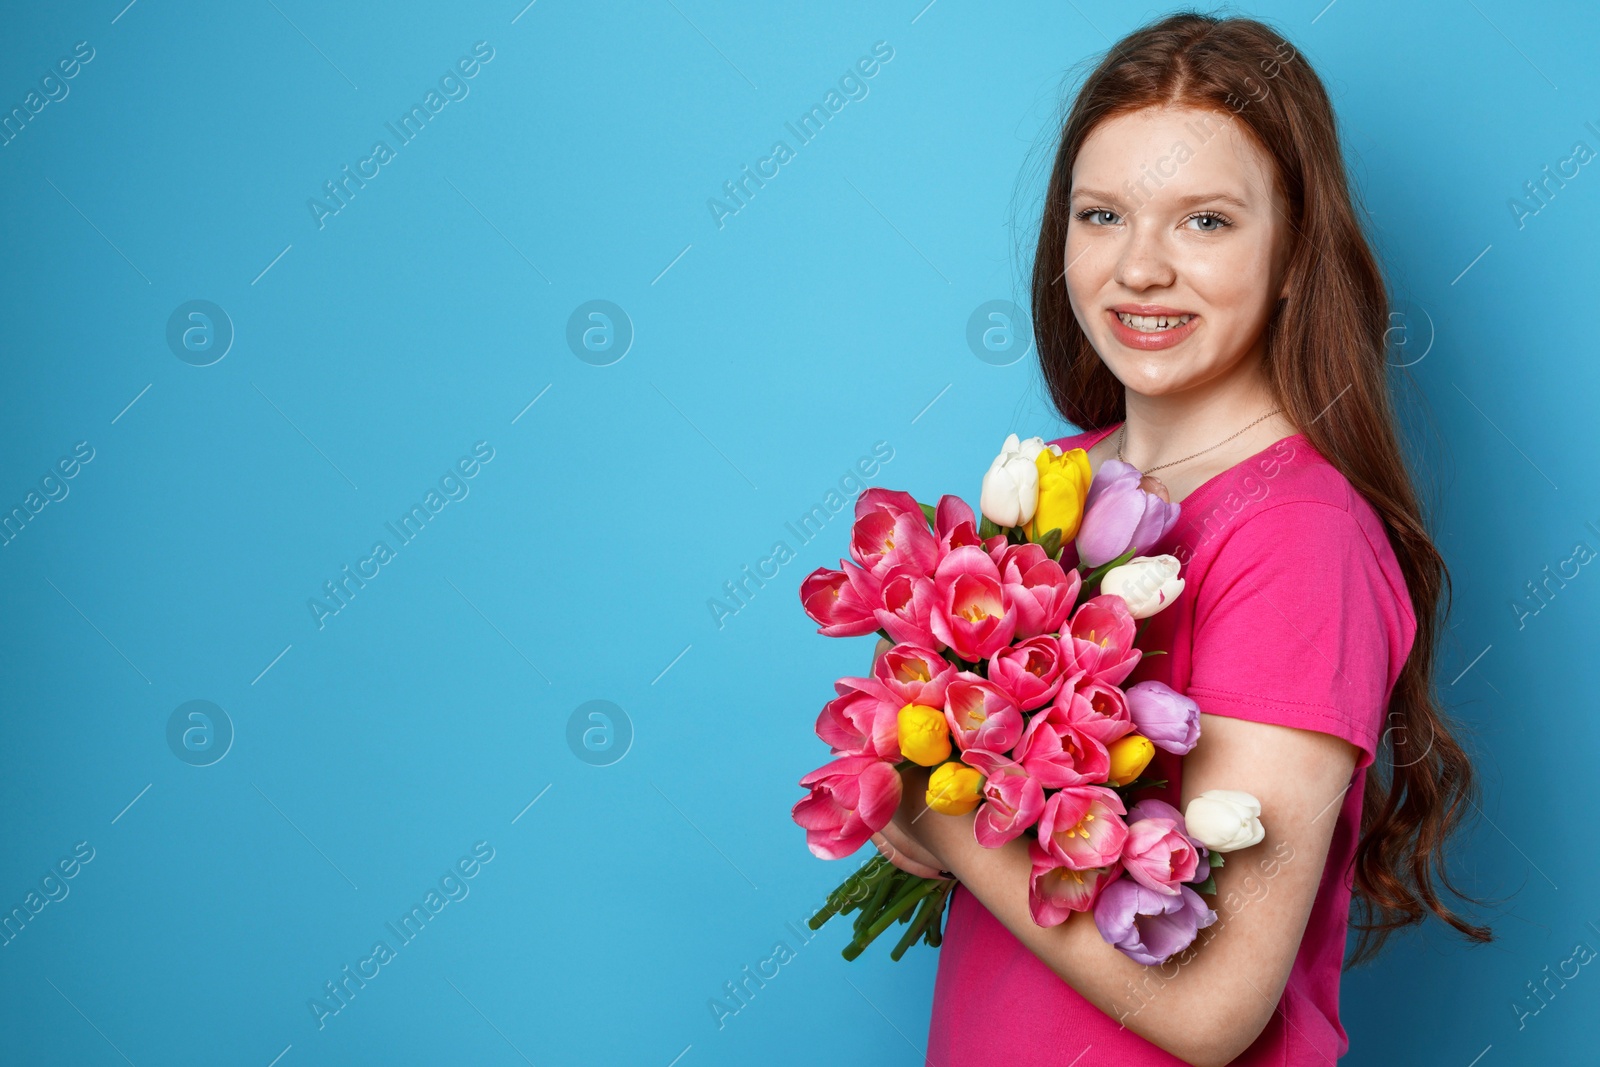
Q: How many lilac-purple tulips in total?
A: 4